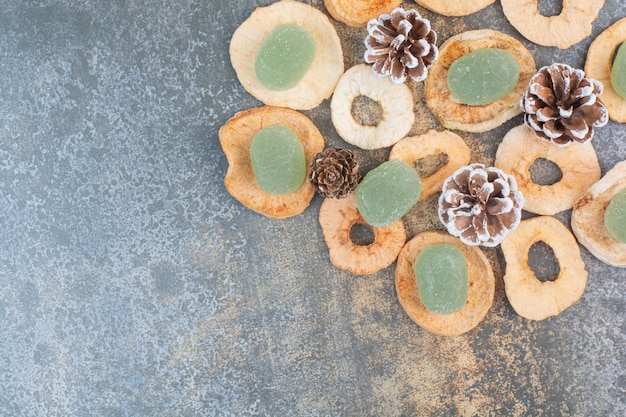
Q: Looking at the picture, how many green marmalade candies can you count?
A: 7